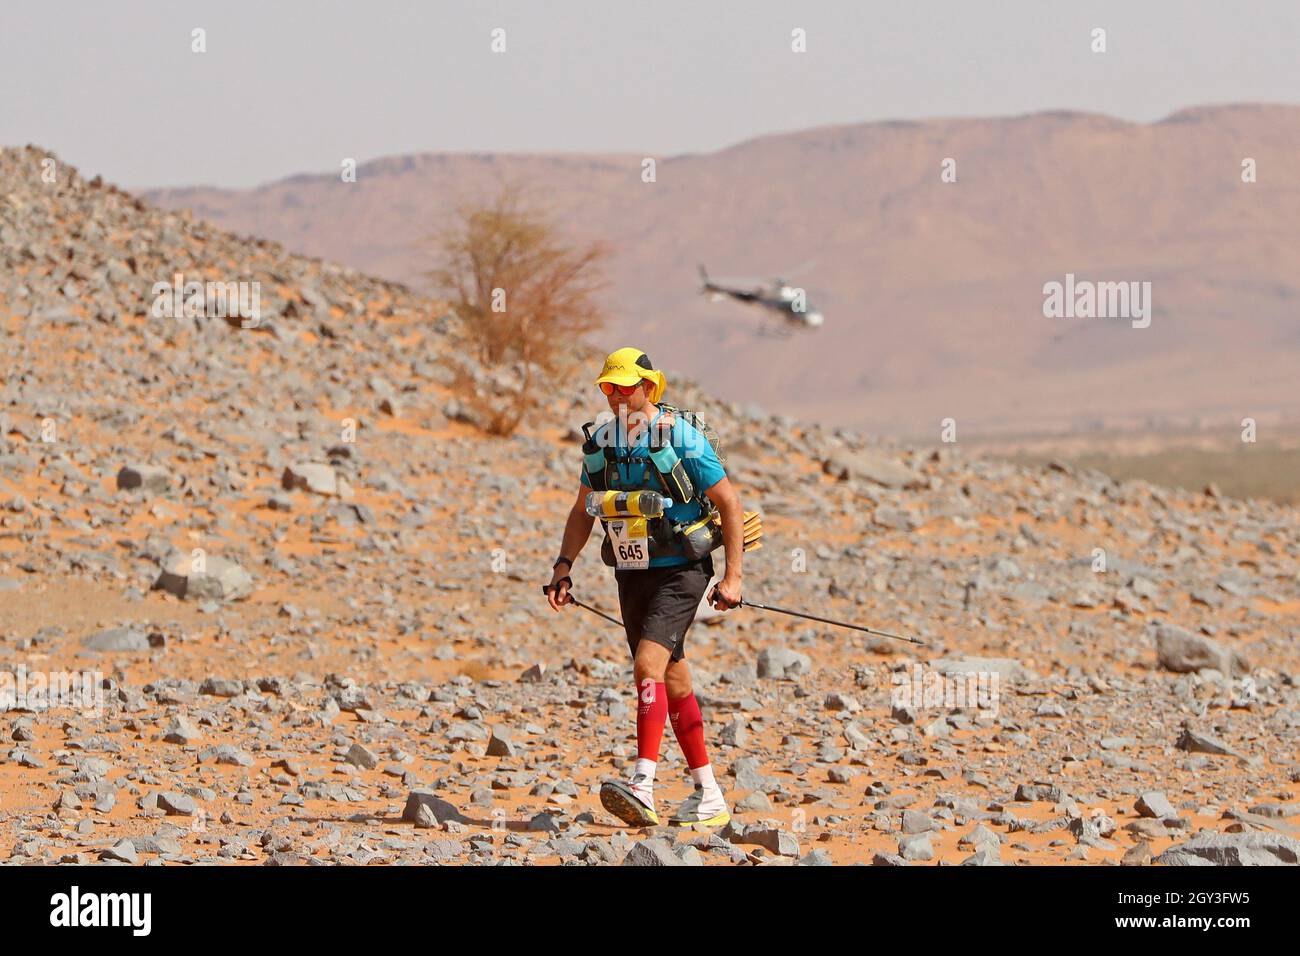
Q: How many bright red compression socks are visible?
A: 2